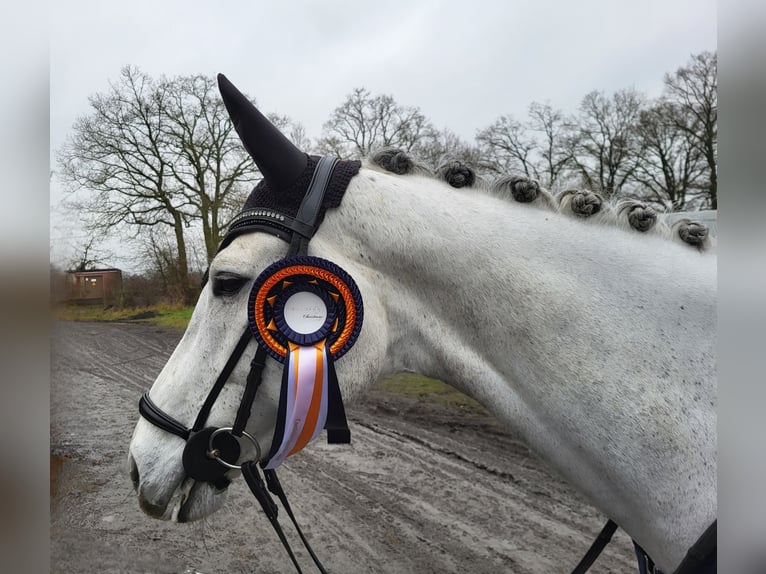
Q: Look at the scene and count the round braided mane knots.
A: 6